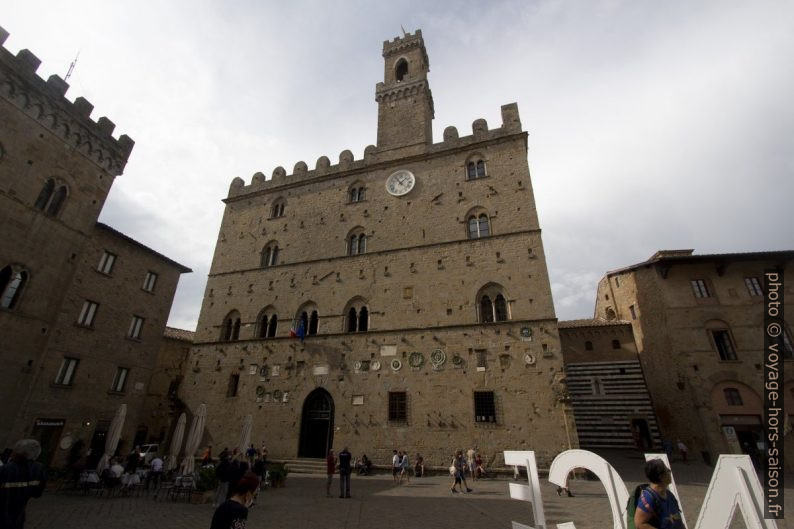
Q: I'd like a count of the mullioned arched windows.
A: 13